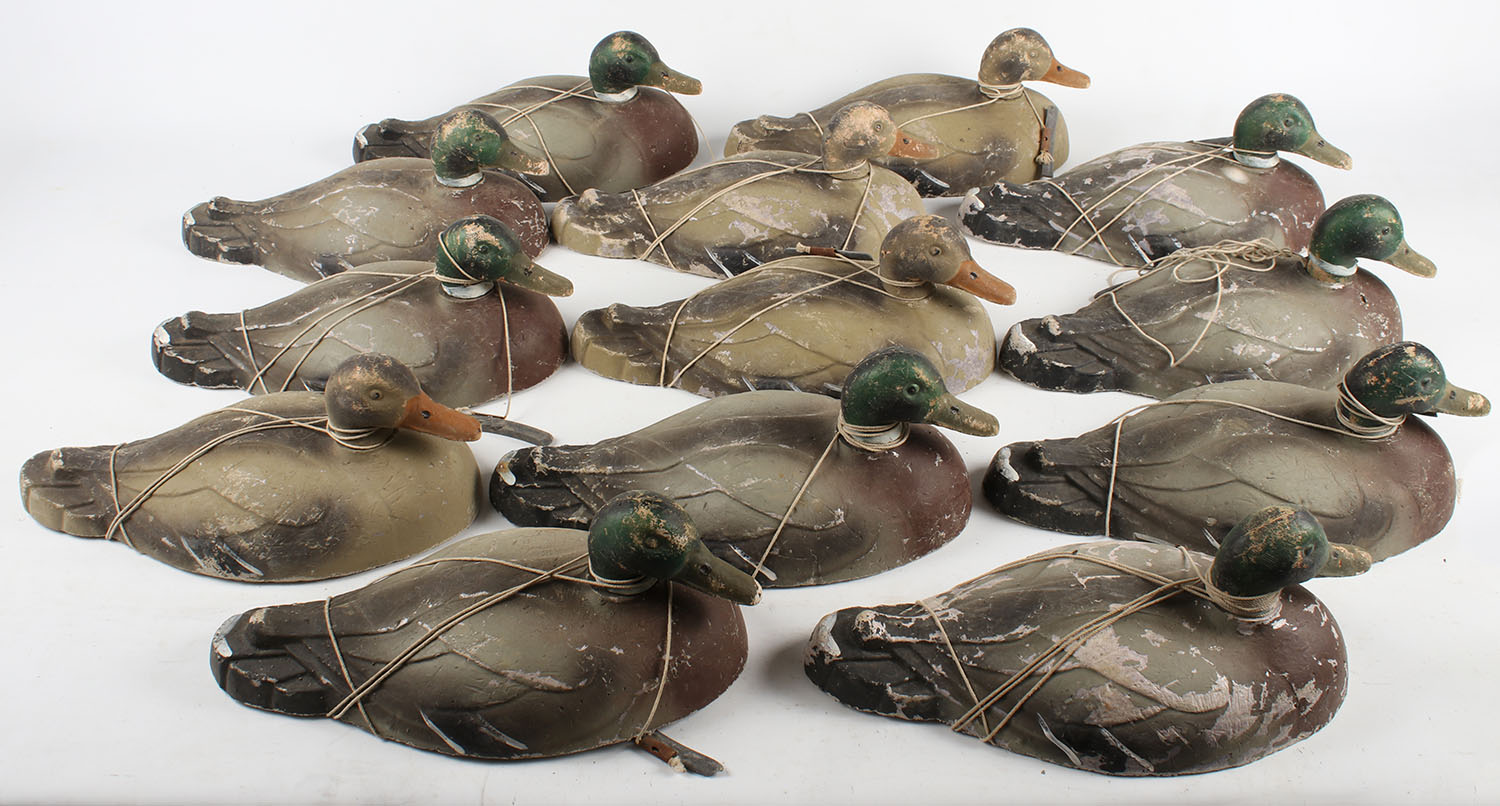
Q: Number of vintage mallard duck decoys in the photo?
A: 13